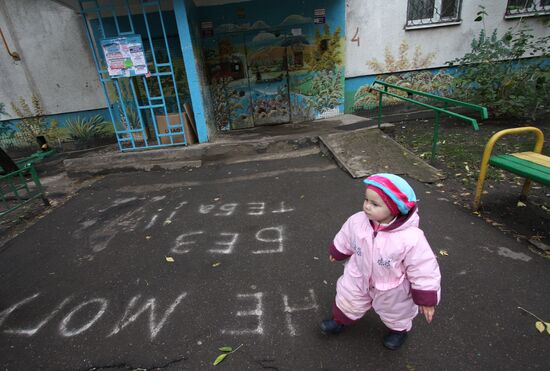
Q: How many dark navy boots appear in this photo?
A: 2